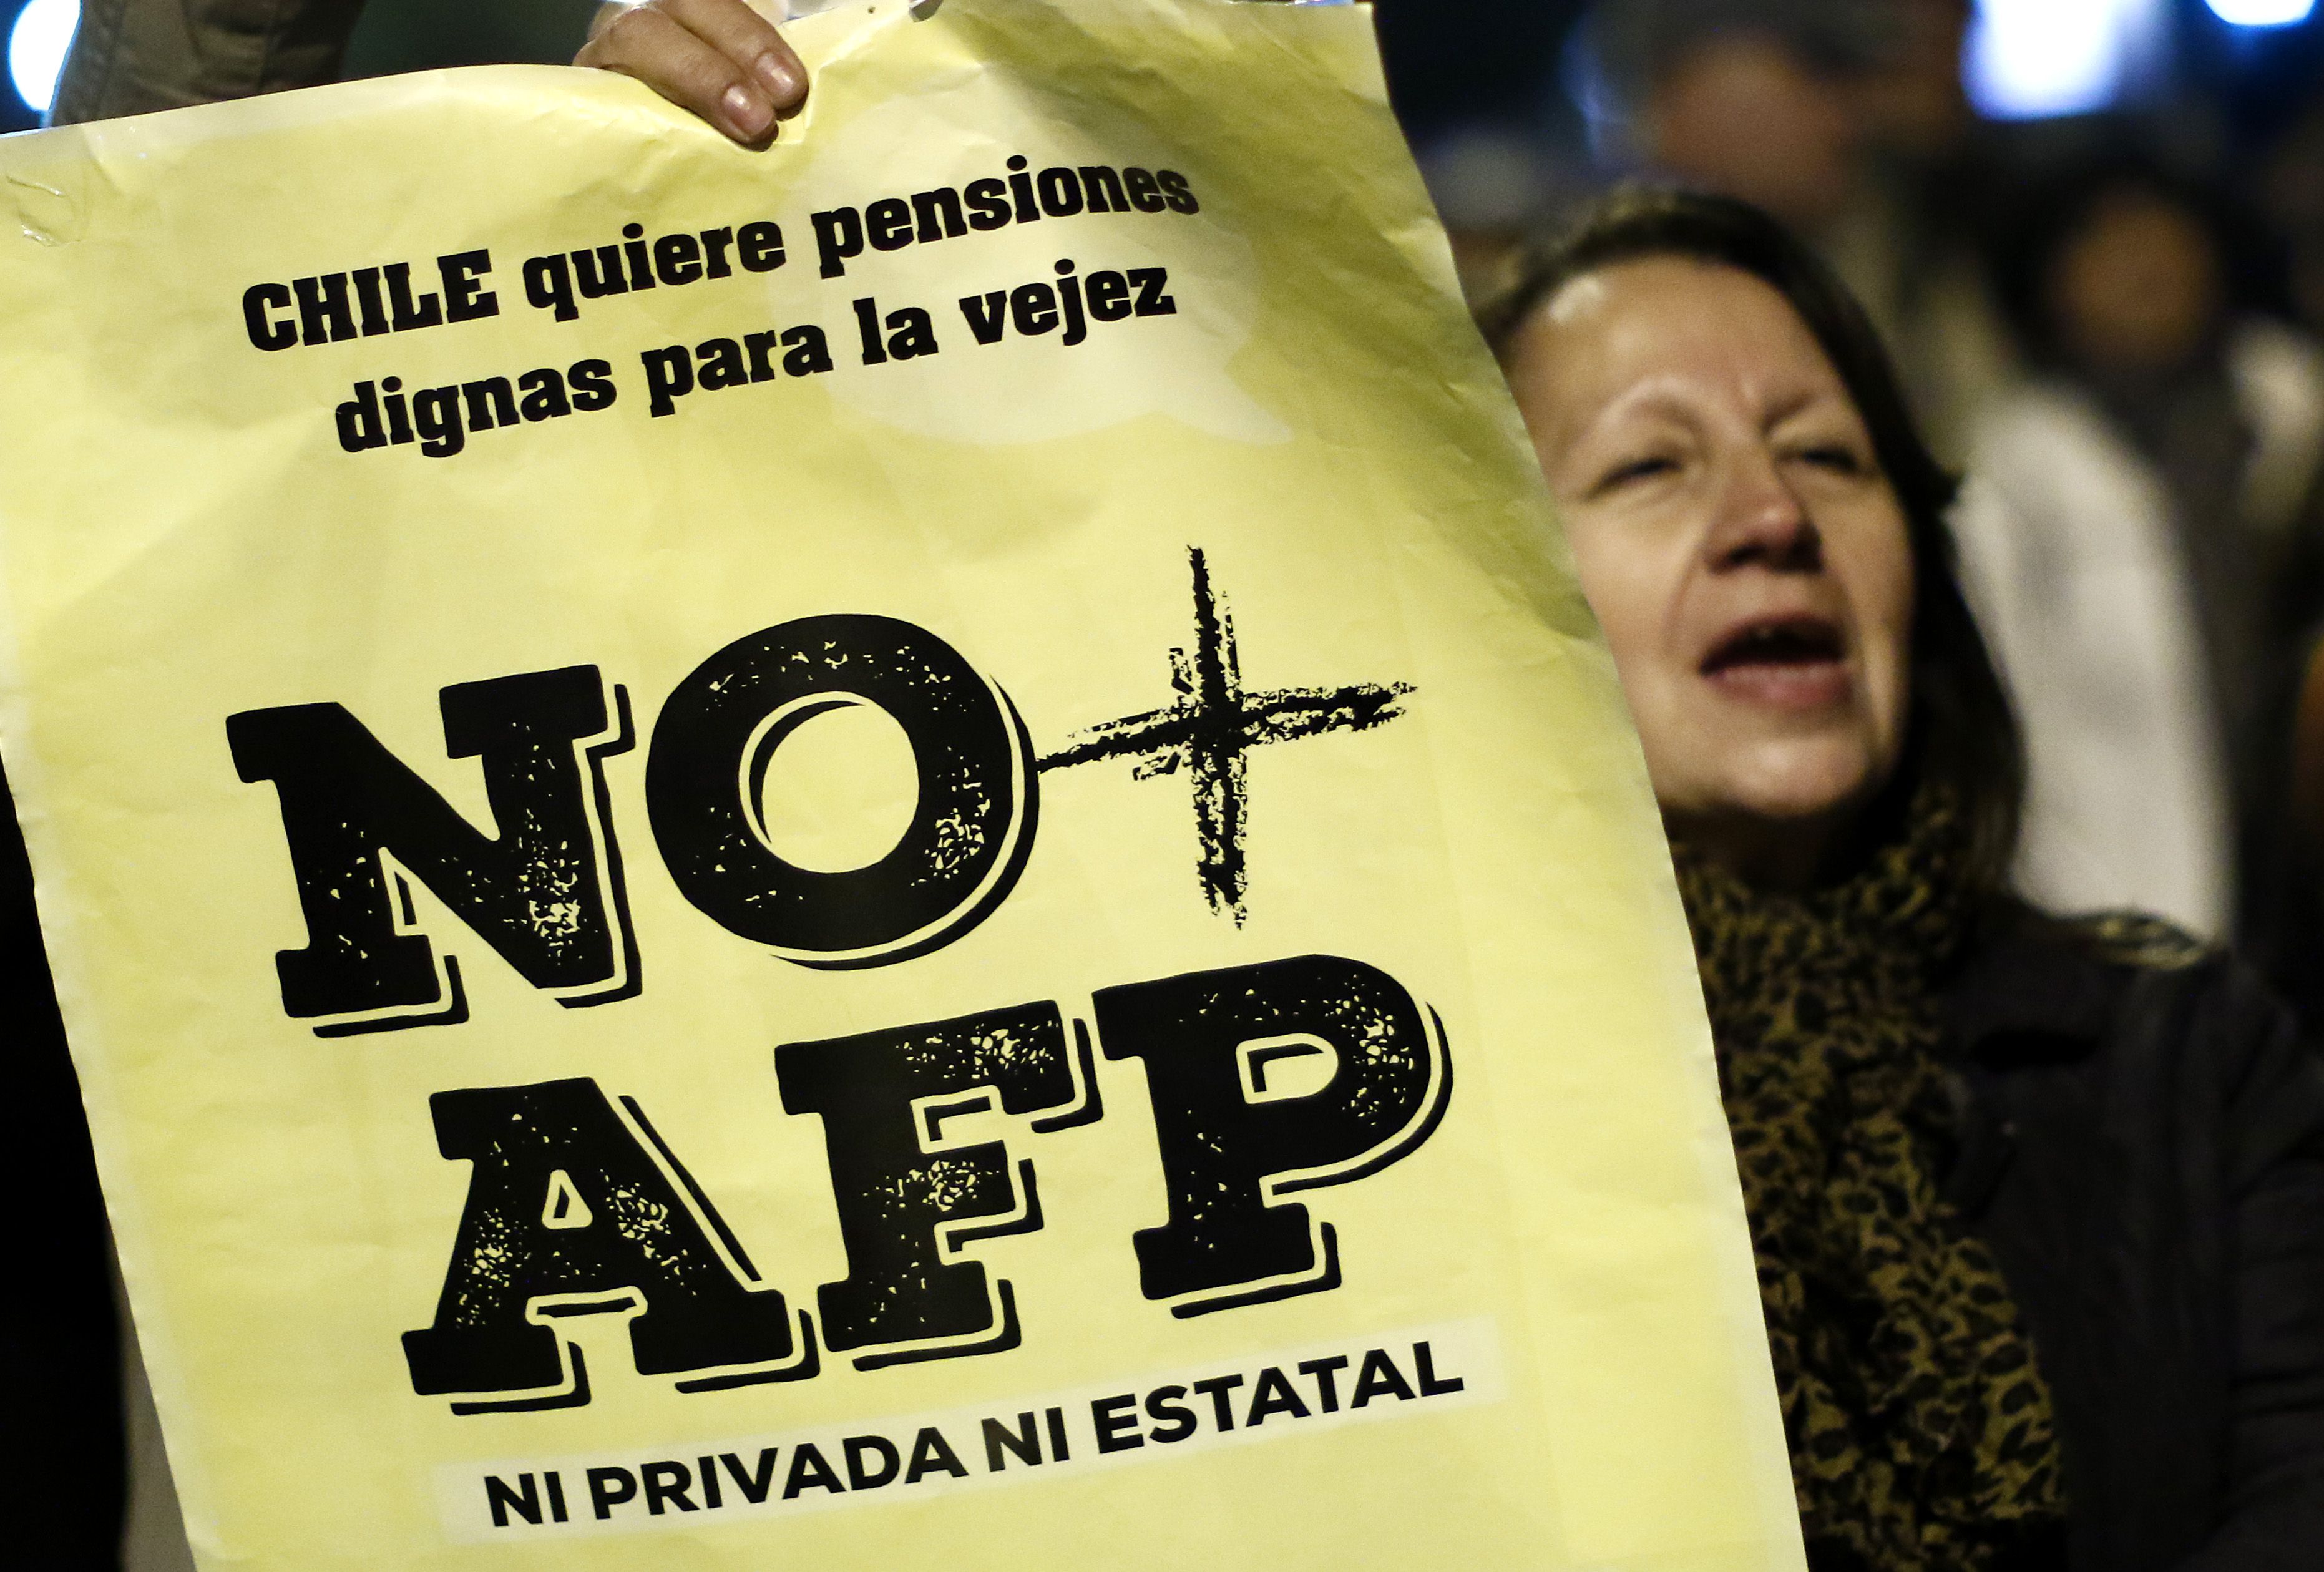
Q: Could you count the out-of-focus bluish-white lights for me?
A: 3